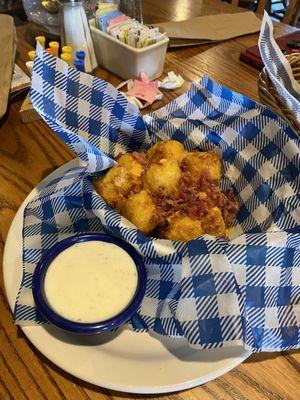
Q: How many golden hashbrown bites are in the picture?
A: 8